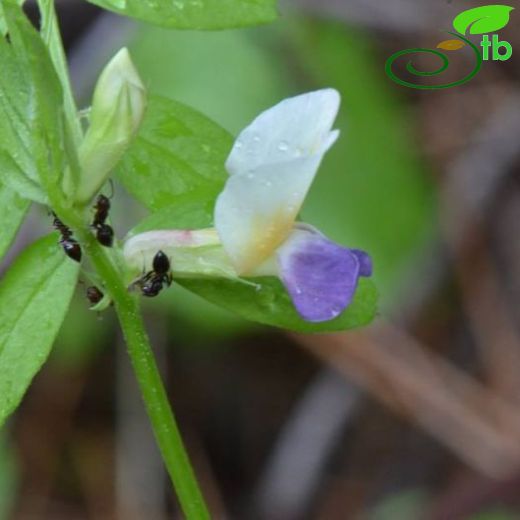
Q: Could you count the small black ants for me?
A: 4